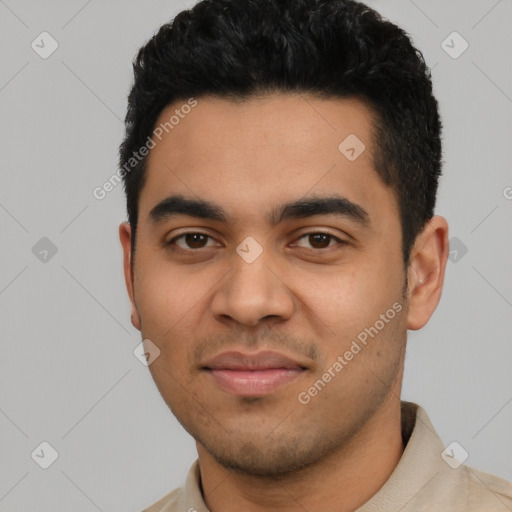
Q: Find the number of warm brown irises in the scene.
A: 2